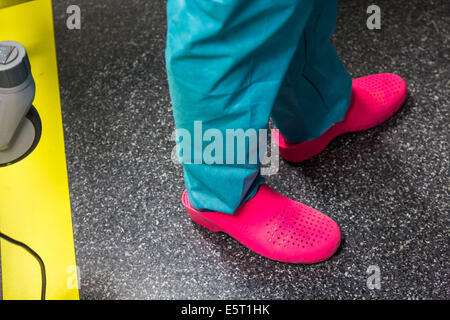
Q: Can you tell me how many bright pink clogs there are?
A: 2